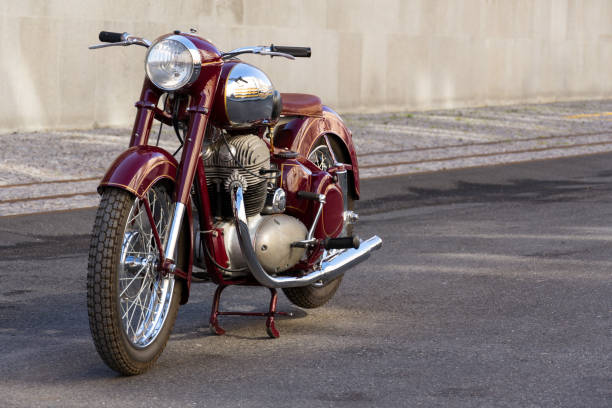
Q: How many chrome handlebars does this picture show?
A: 2